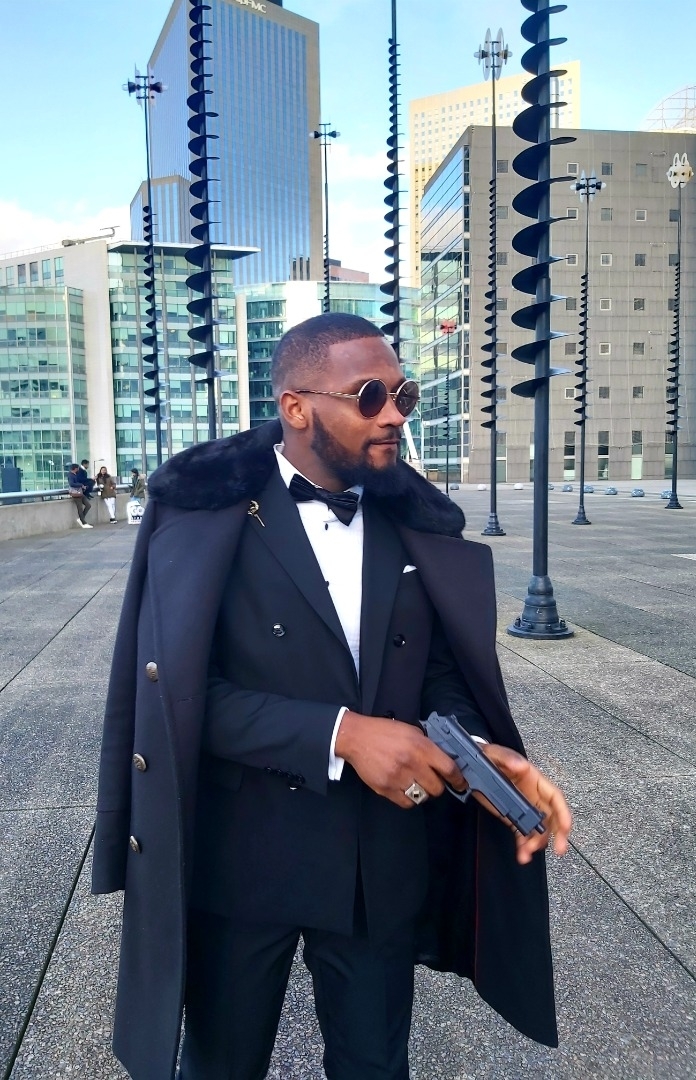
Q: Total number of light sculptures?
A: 9